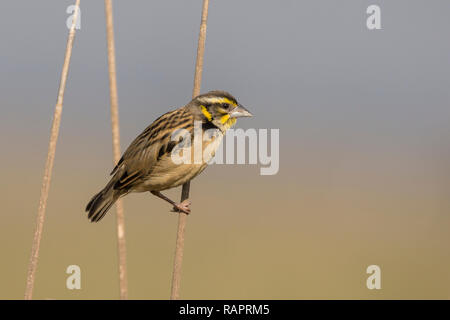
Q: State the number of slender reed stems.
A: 3